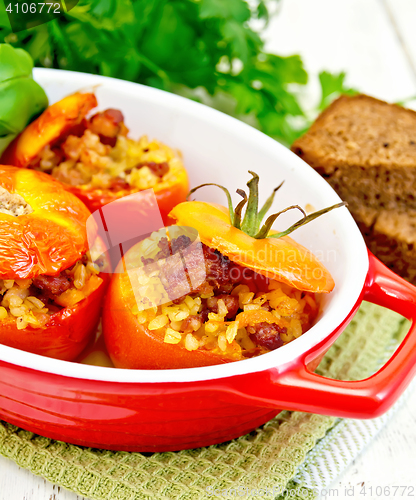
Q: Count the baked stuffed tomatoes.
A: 3